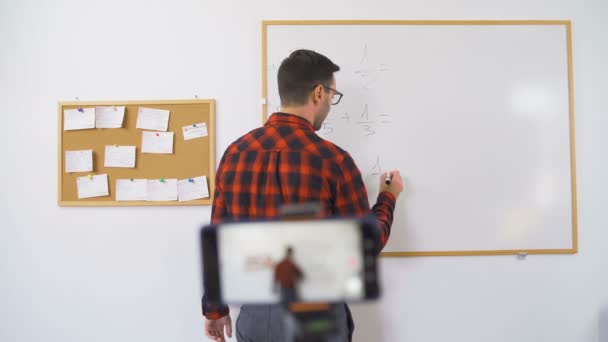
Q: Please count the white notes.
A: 11